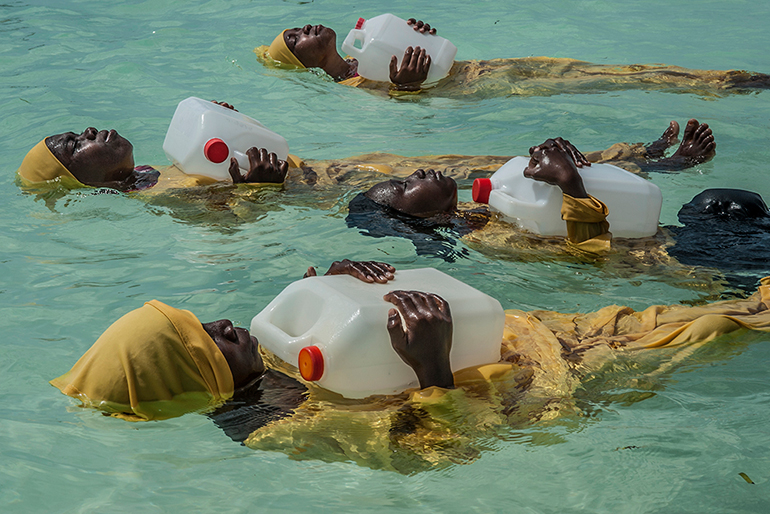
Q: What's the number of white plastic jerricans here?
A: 4